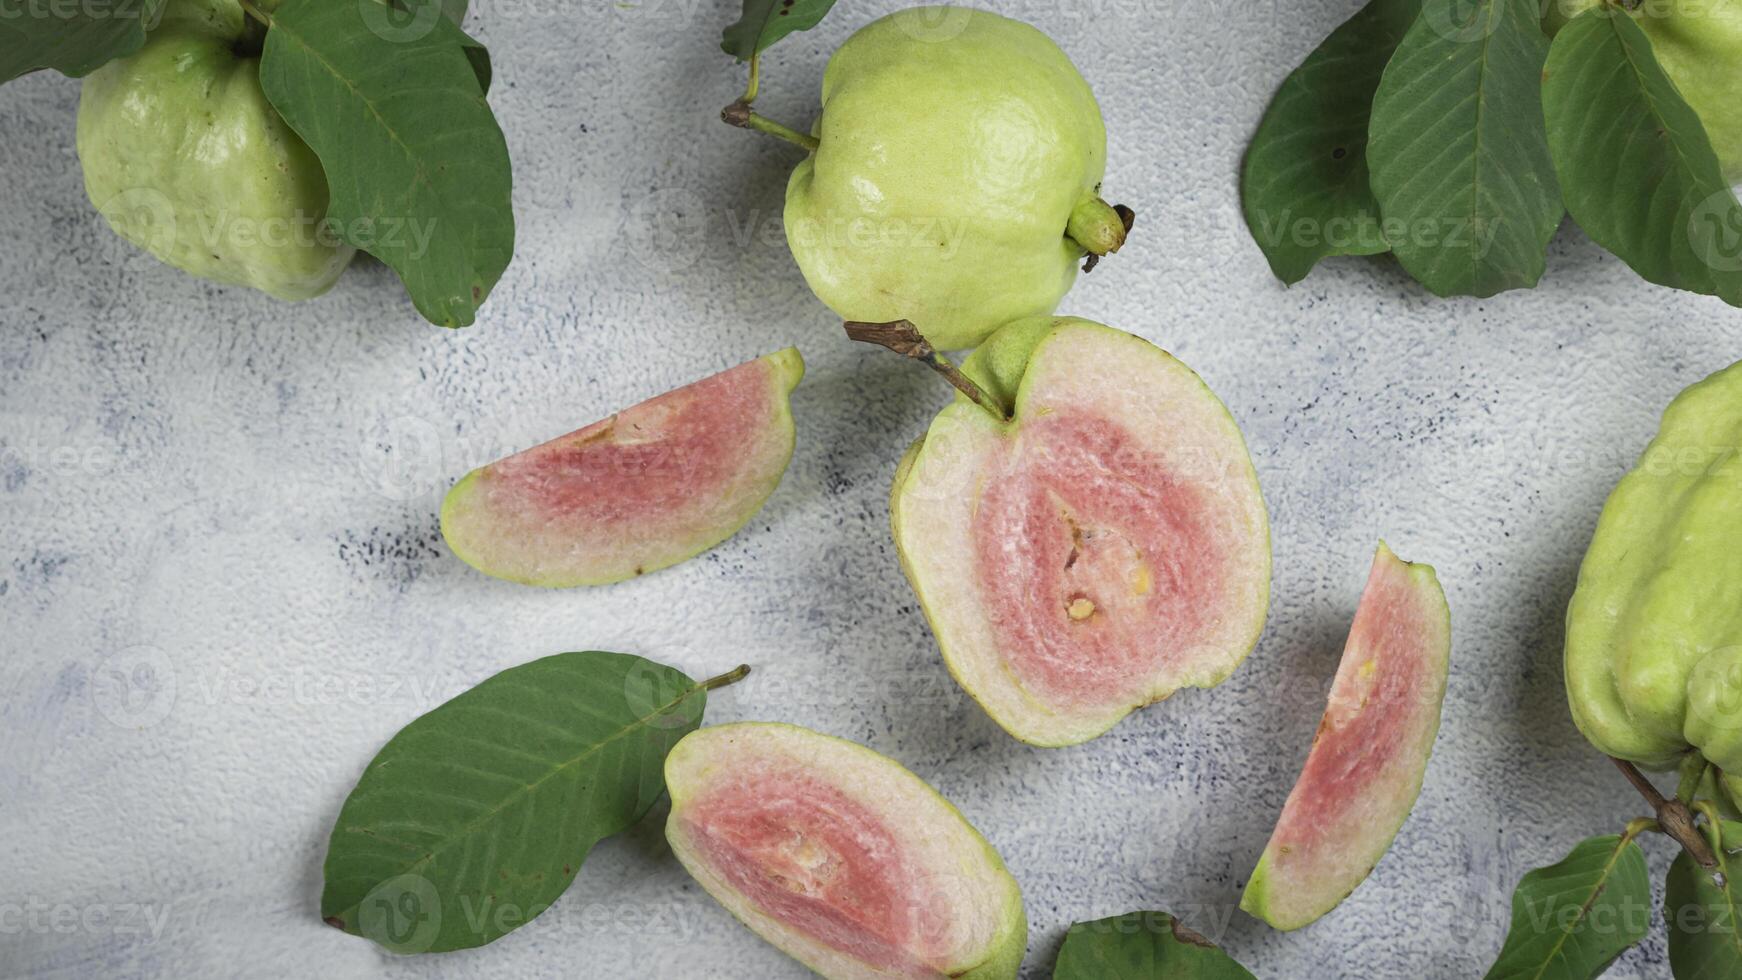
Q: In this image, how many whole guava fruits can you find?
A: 4